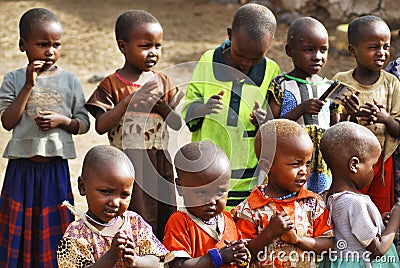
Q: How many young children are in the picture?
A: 9